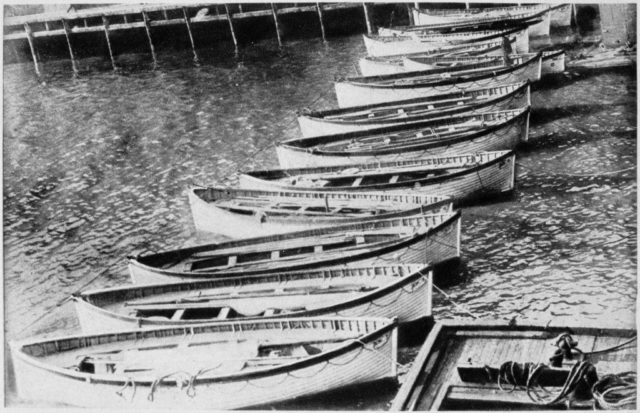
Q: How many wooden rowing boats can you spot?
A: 13